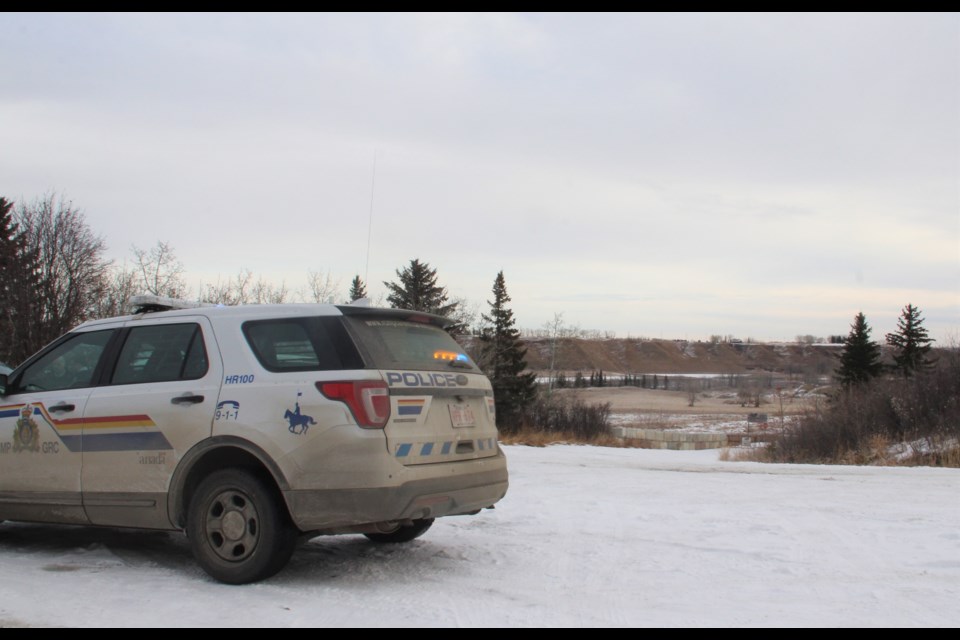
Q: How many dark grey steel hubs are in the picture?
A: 1